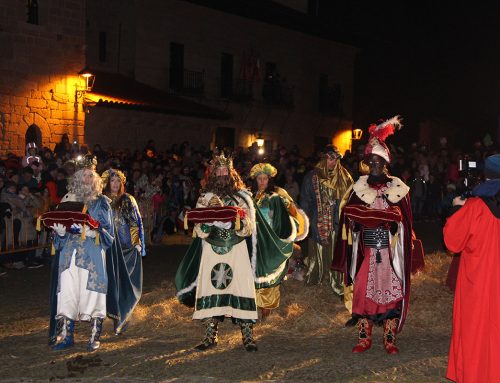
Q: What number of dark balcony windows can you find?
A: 4